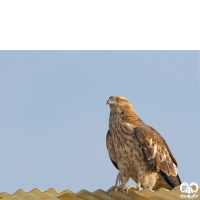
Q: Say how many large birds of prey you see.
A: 1